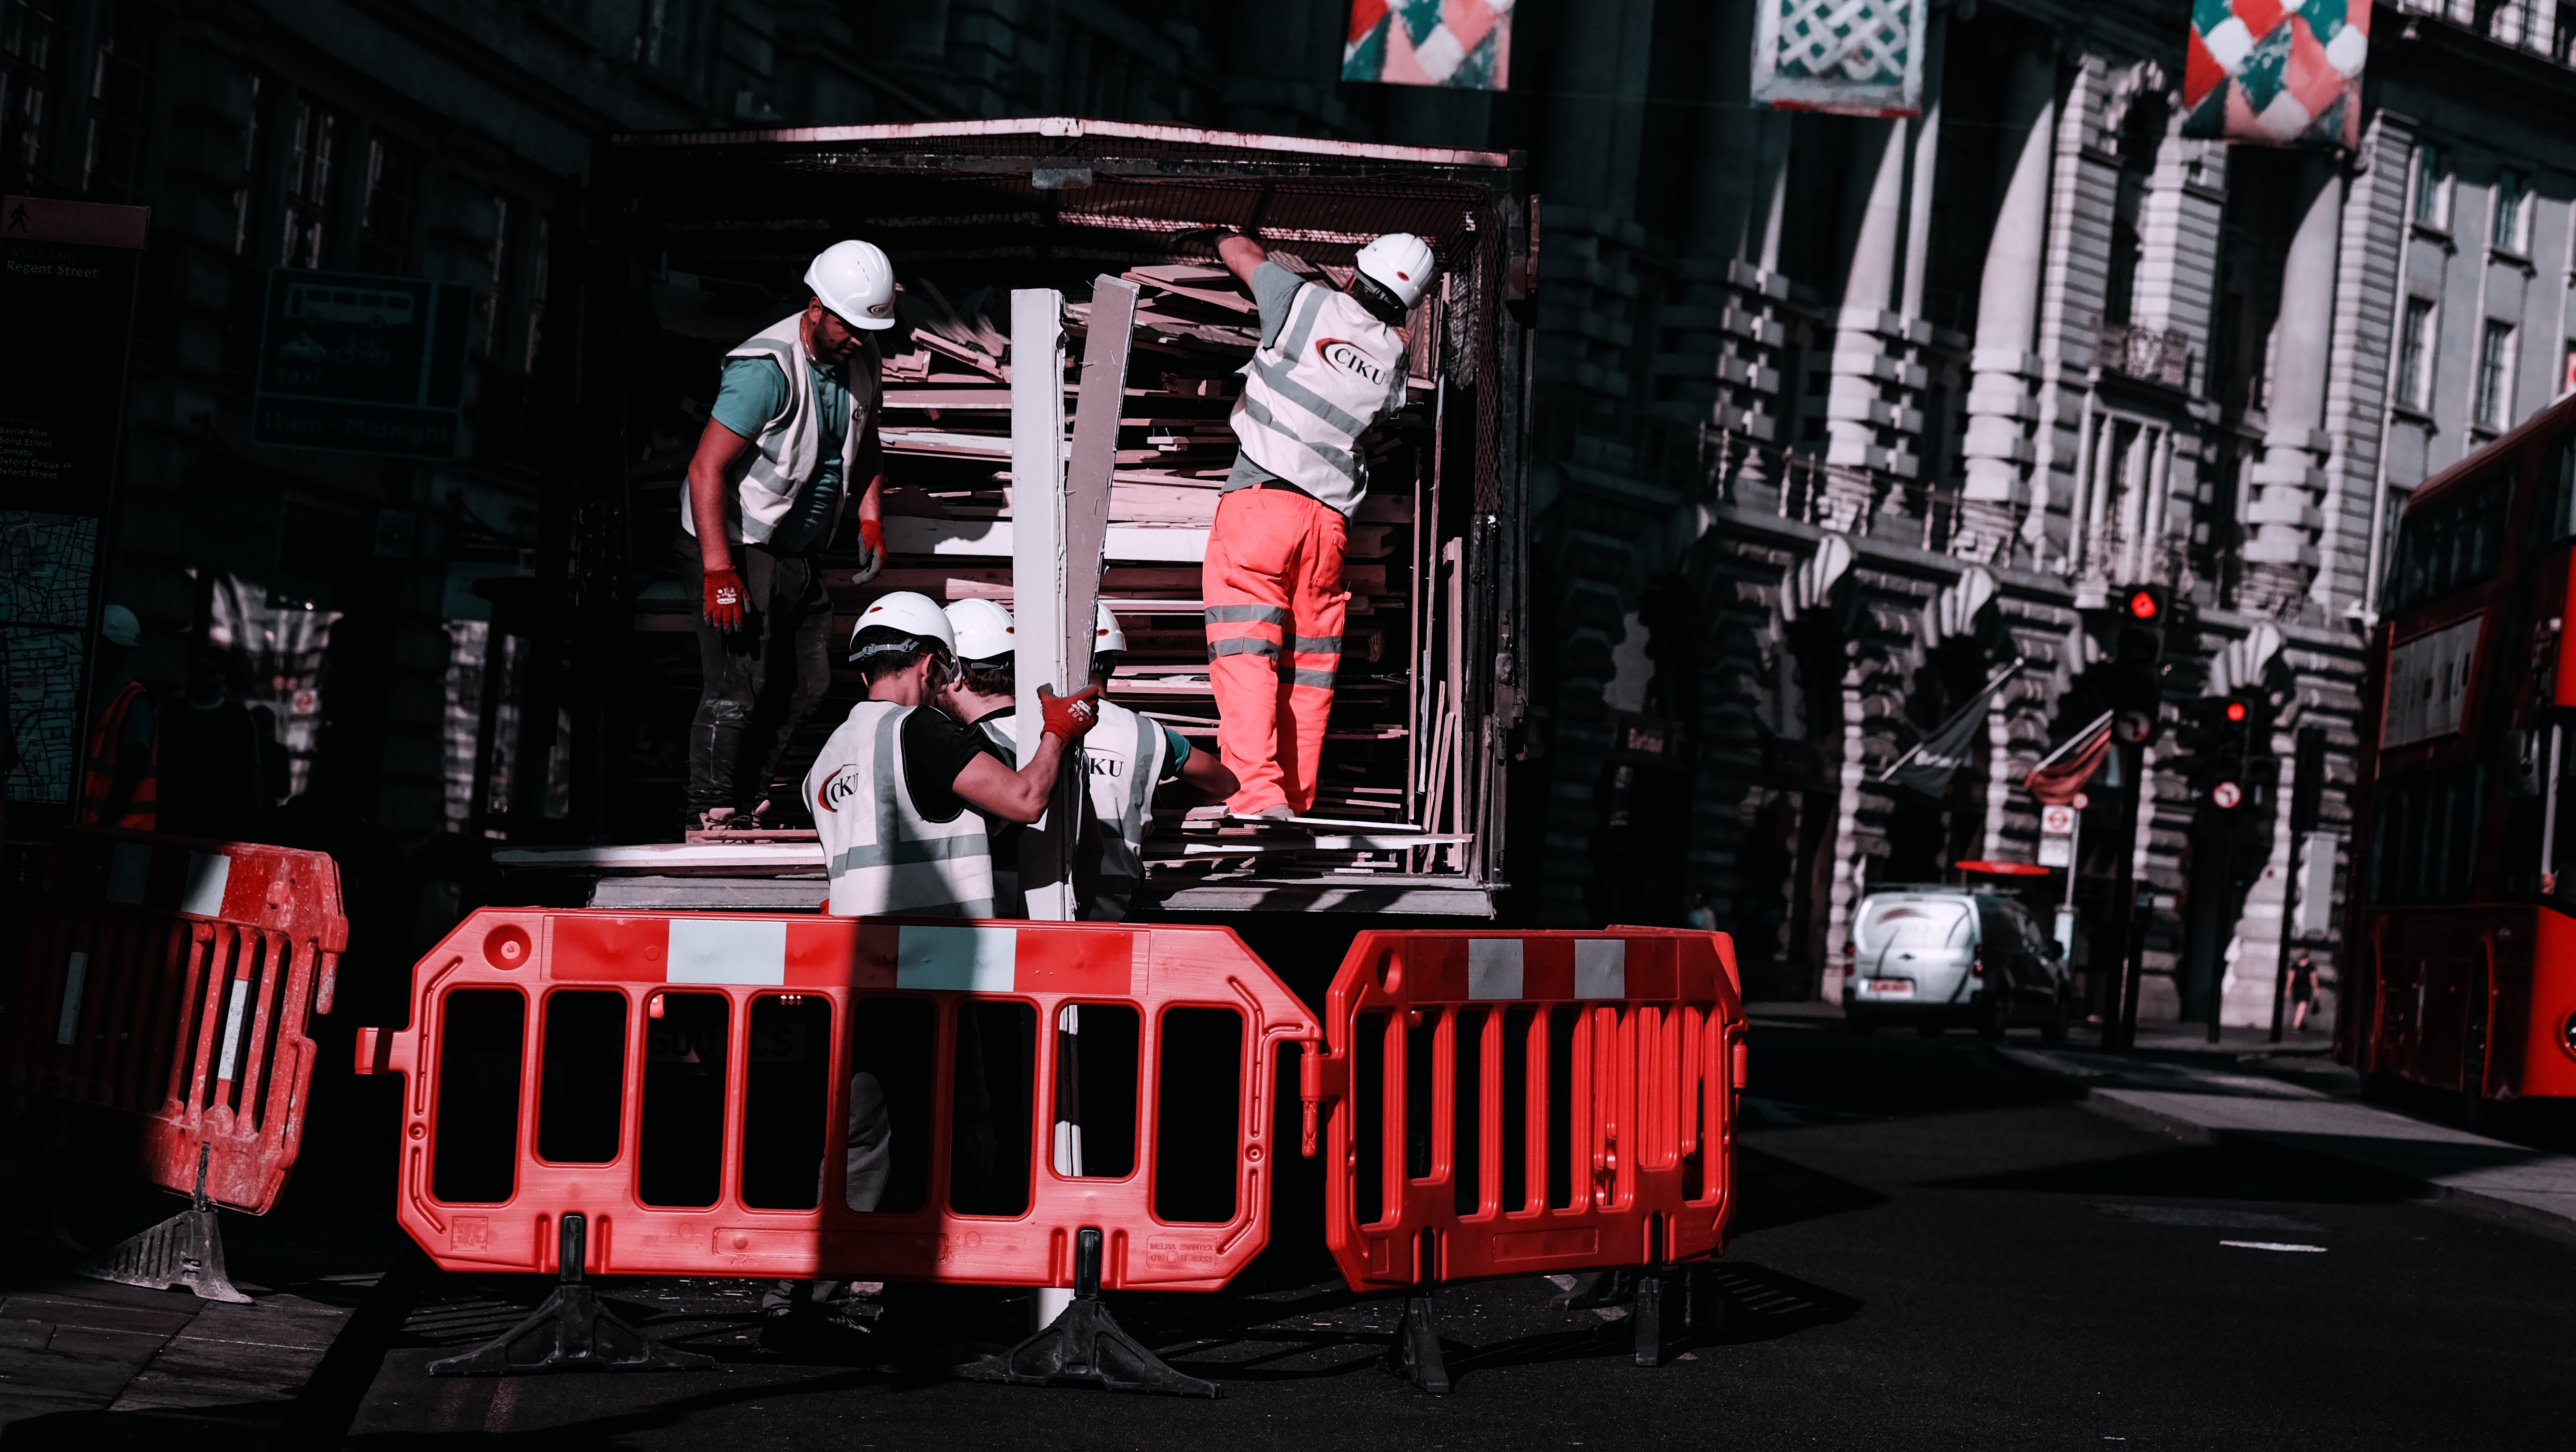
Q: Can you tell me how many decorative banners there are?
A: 3